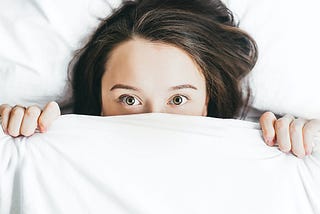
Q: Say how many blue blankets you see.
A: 0